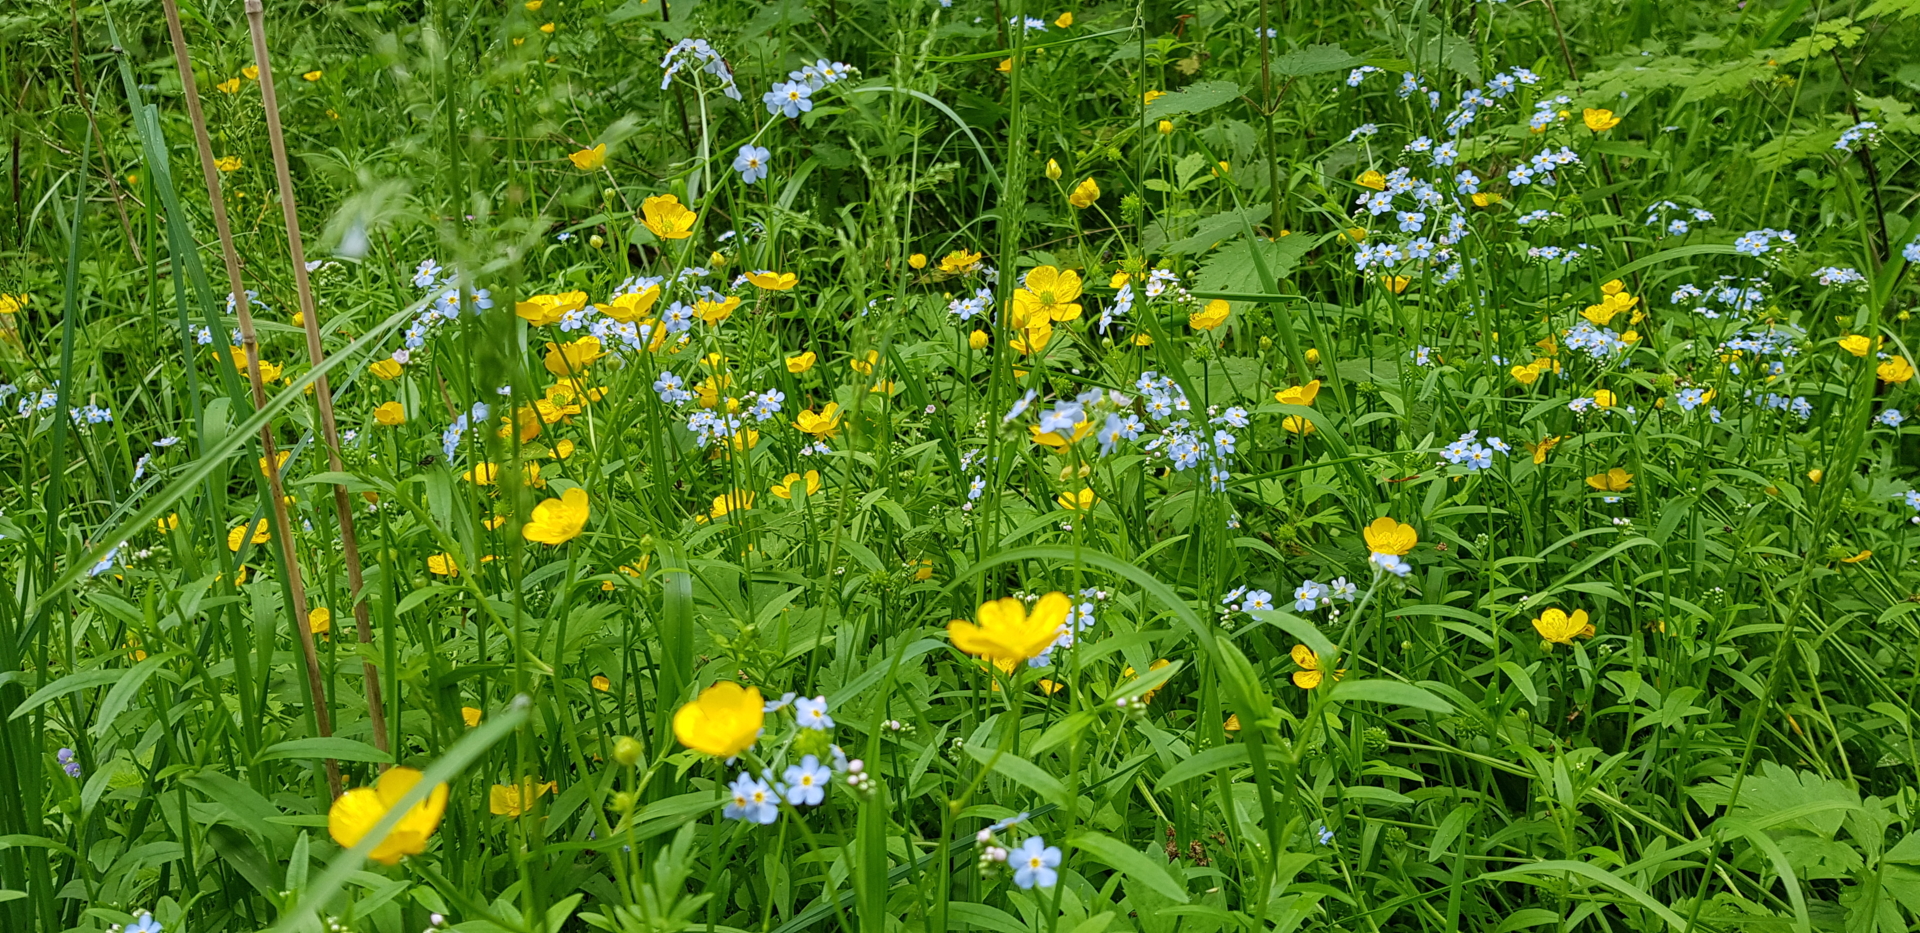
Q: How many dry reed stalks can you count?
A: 2